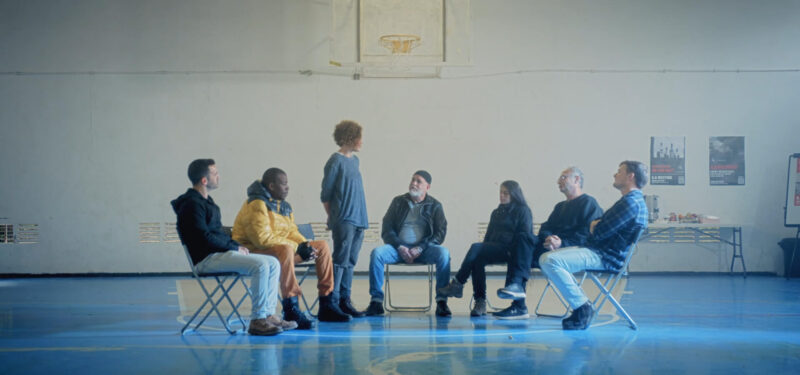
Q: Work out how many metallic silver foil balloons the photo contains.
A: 0